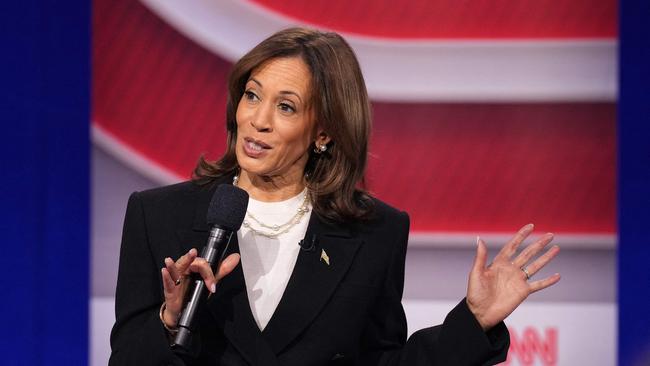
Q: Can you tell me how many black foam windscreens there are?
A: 1